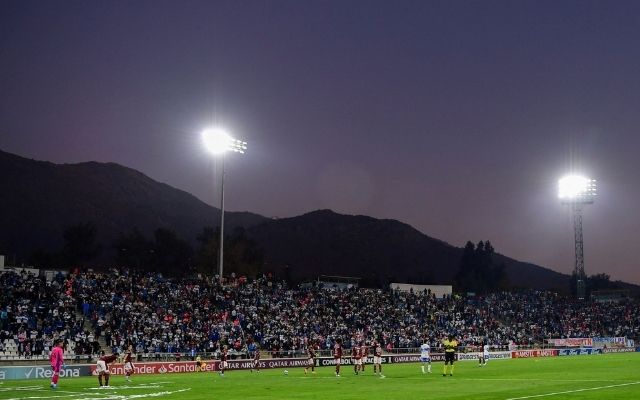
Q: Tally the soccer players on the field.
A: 13